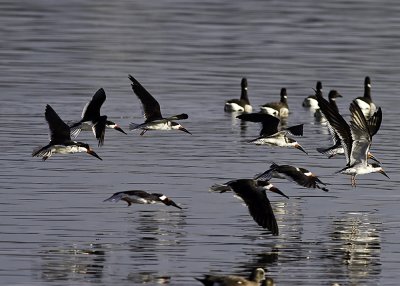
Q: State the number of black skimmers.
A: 9